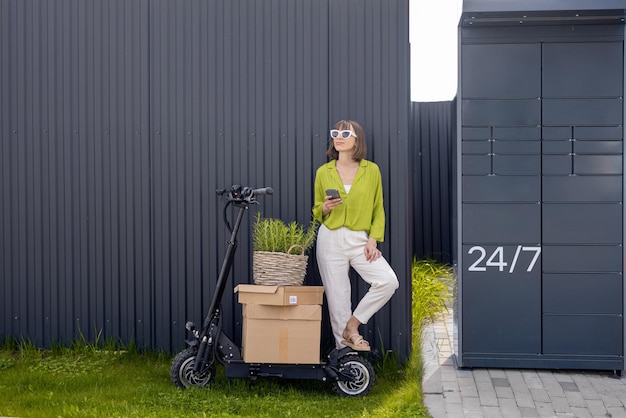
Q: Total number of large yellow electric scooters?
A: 0